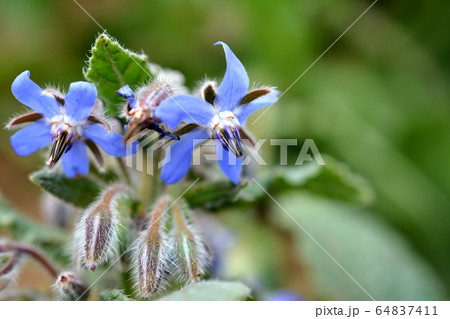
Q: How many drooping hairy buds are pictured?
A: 3